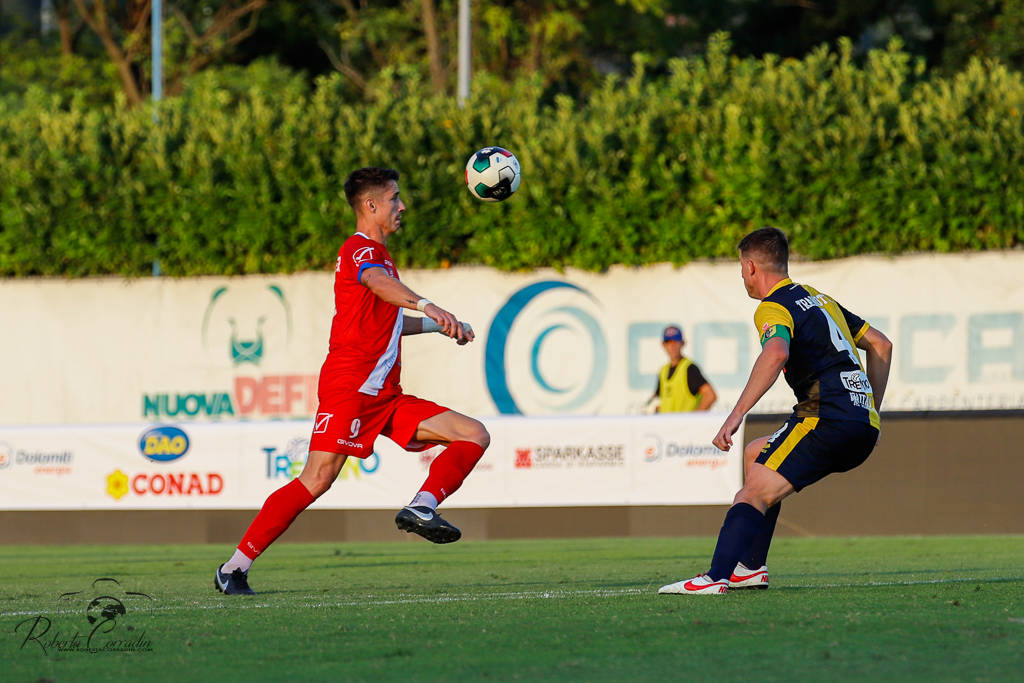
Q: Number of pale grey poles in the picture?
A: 1